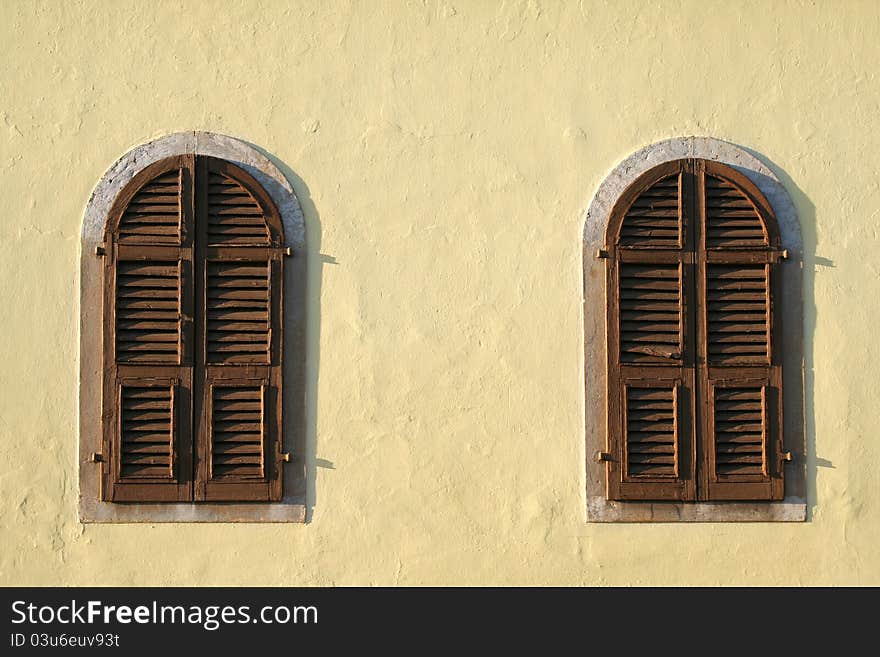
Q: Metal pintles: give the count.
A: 8